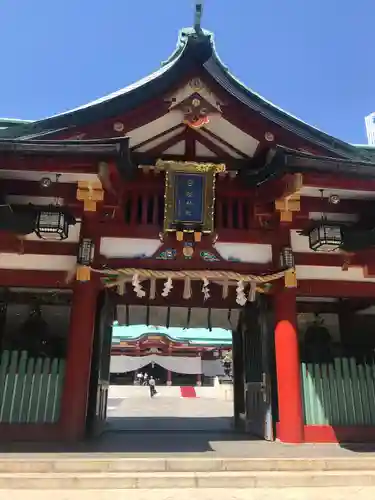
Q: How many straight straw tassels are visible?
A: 5